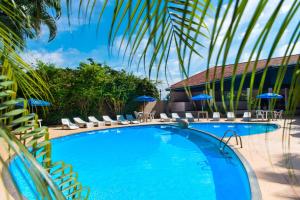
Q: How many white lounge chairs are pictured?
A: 12